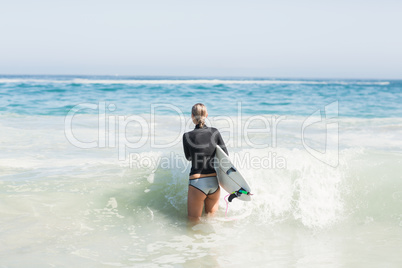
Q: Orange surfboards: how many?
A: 0